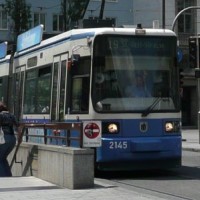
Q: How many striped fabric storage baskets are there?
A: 0